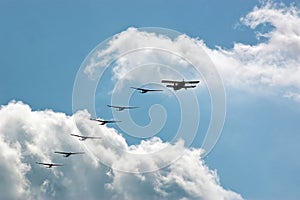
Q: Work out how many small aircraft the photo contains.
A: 6